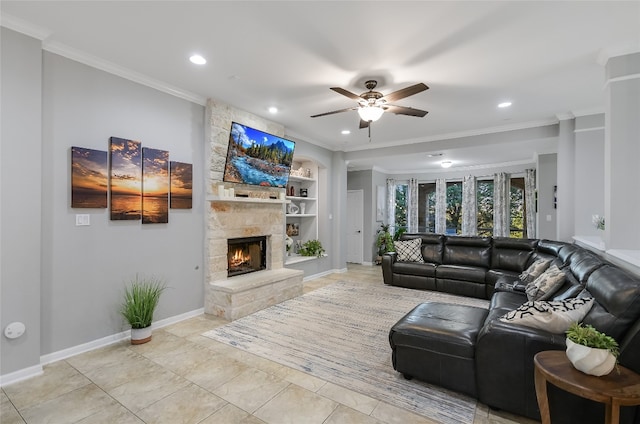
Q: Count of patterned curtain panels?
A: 6